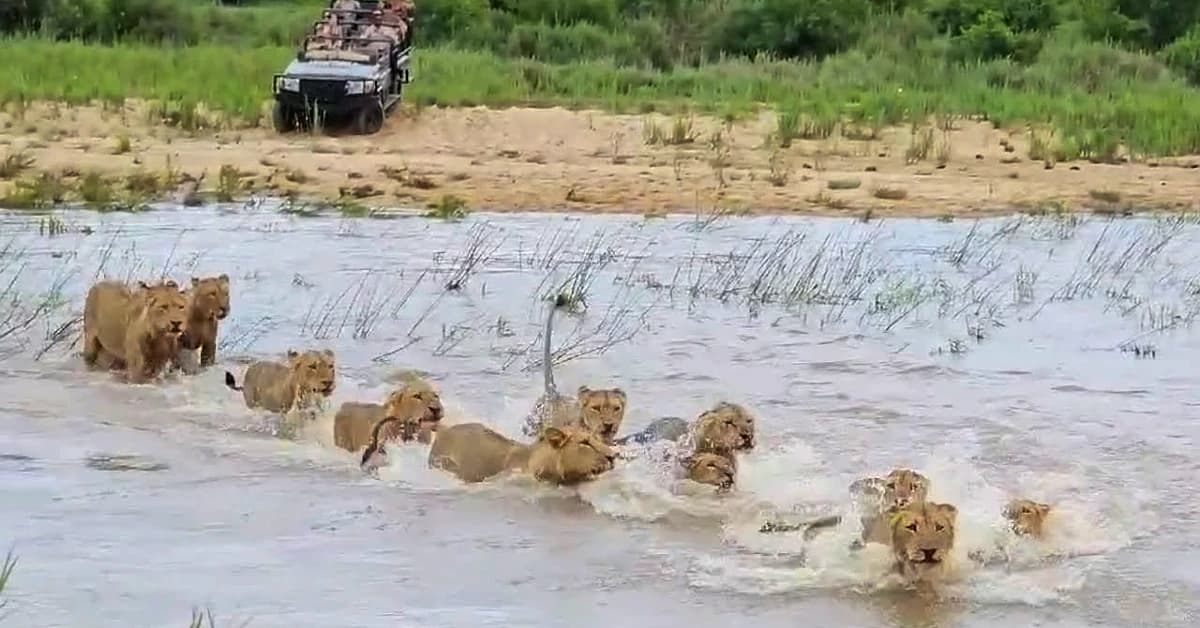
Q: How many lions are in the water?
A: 11